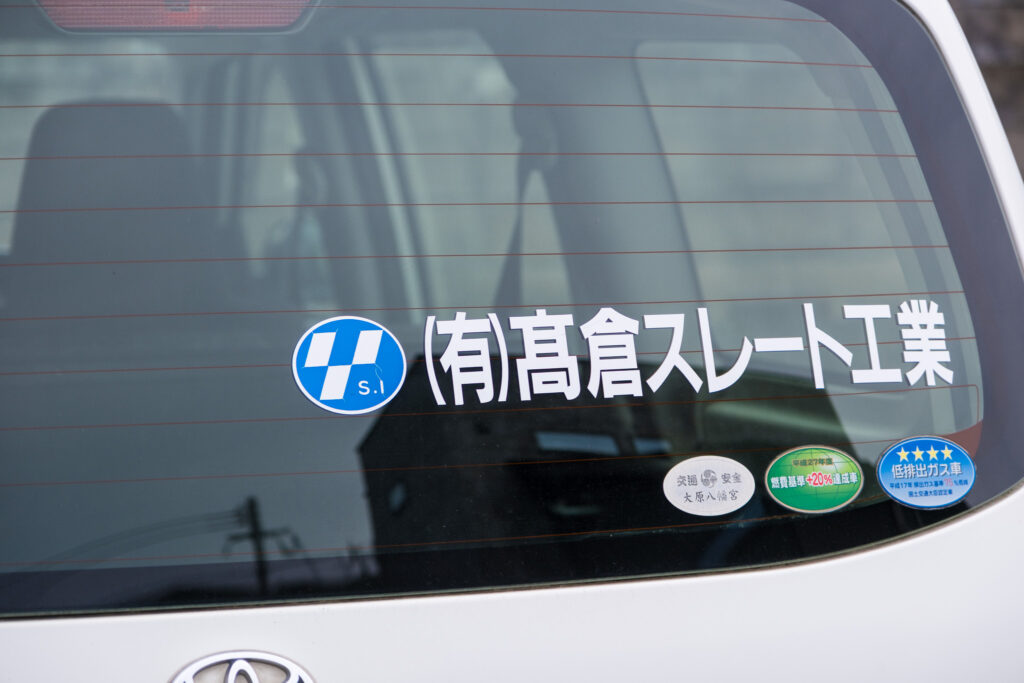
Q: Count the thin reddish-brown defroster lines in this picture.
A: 11